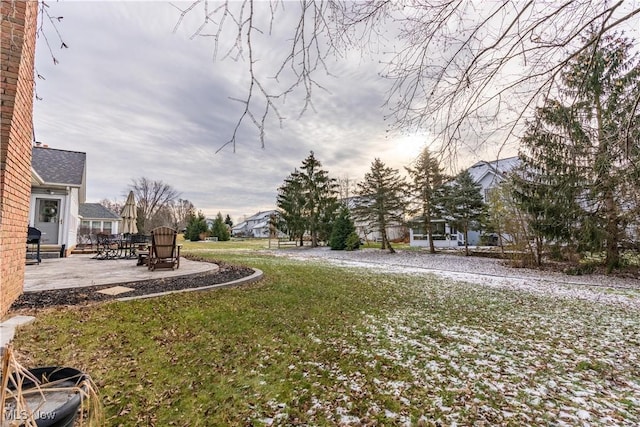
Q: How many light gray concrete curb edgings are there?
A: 1